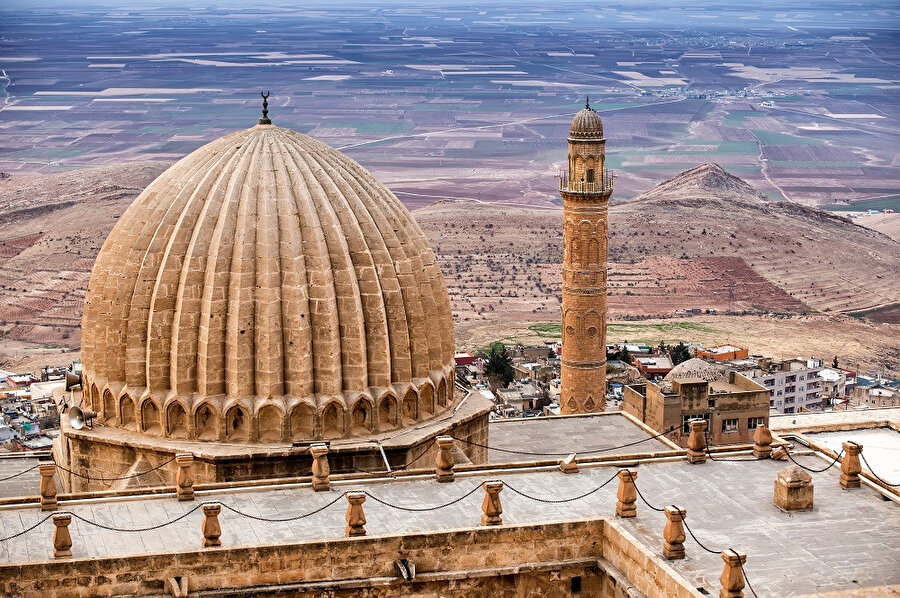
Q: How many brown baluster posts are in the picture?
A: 14